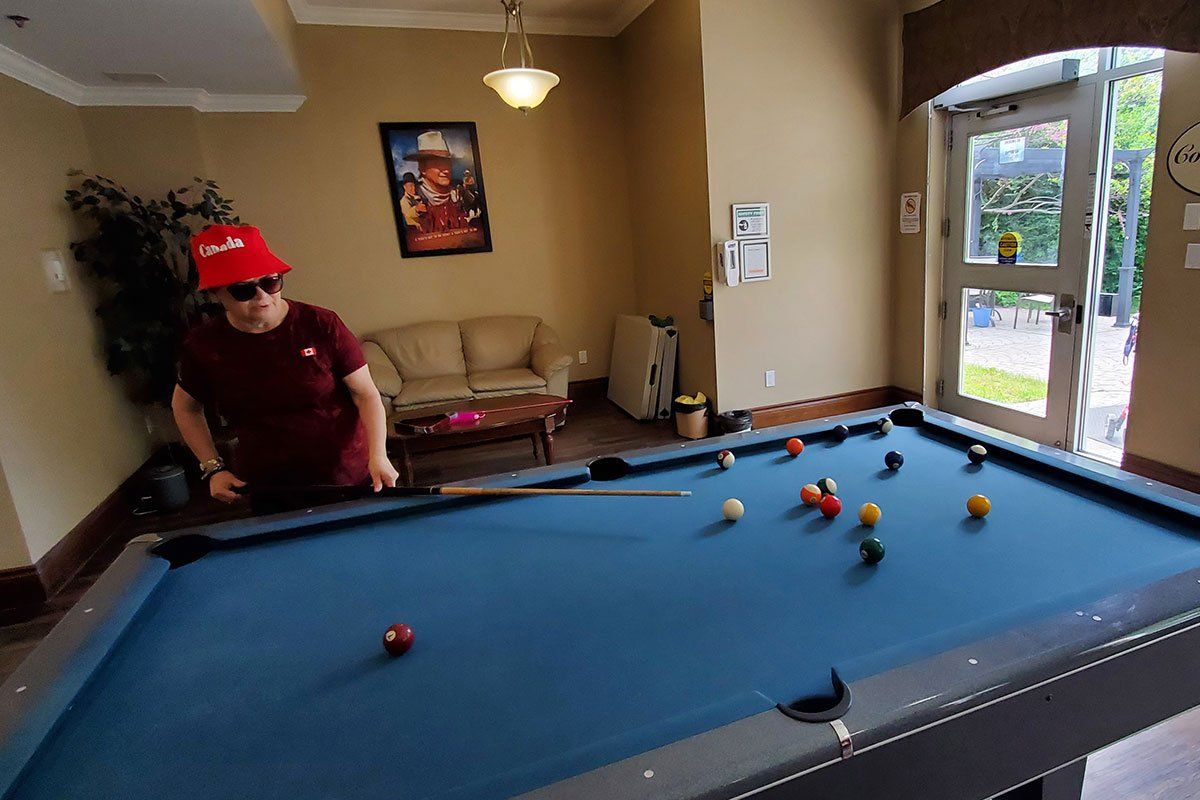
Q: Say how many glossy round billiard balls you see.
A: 14